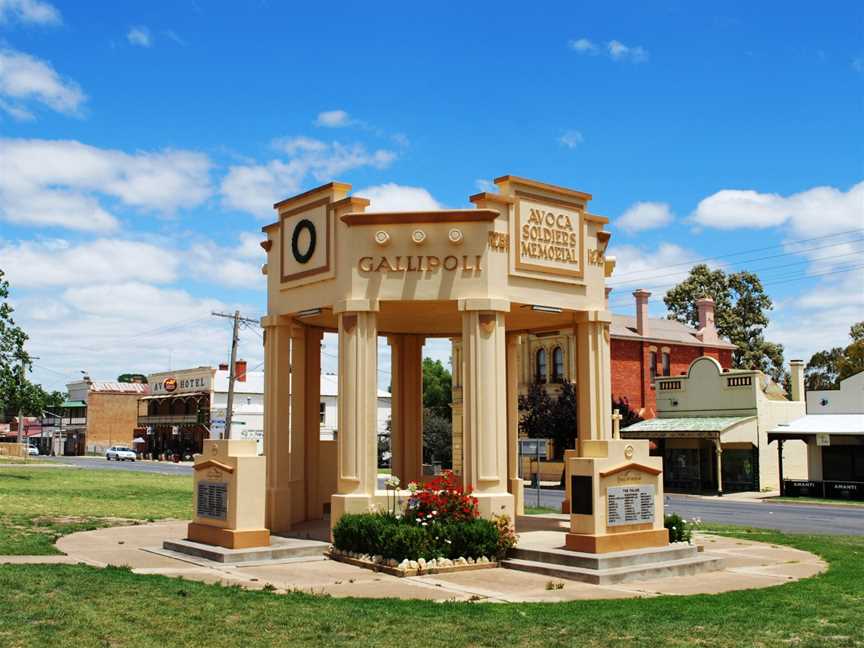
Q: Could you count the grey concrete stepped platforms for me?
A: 2